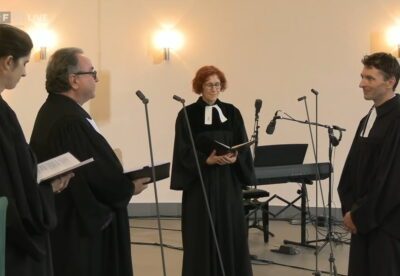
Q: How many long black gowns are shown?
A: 4